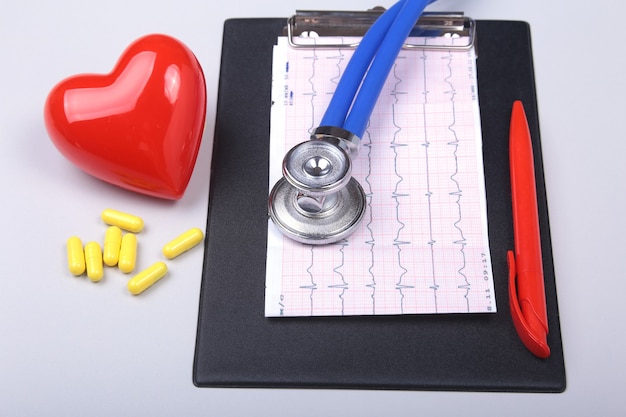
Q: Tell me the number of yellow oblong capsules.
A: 7